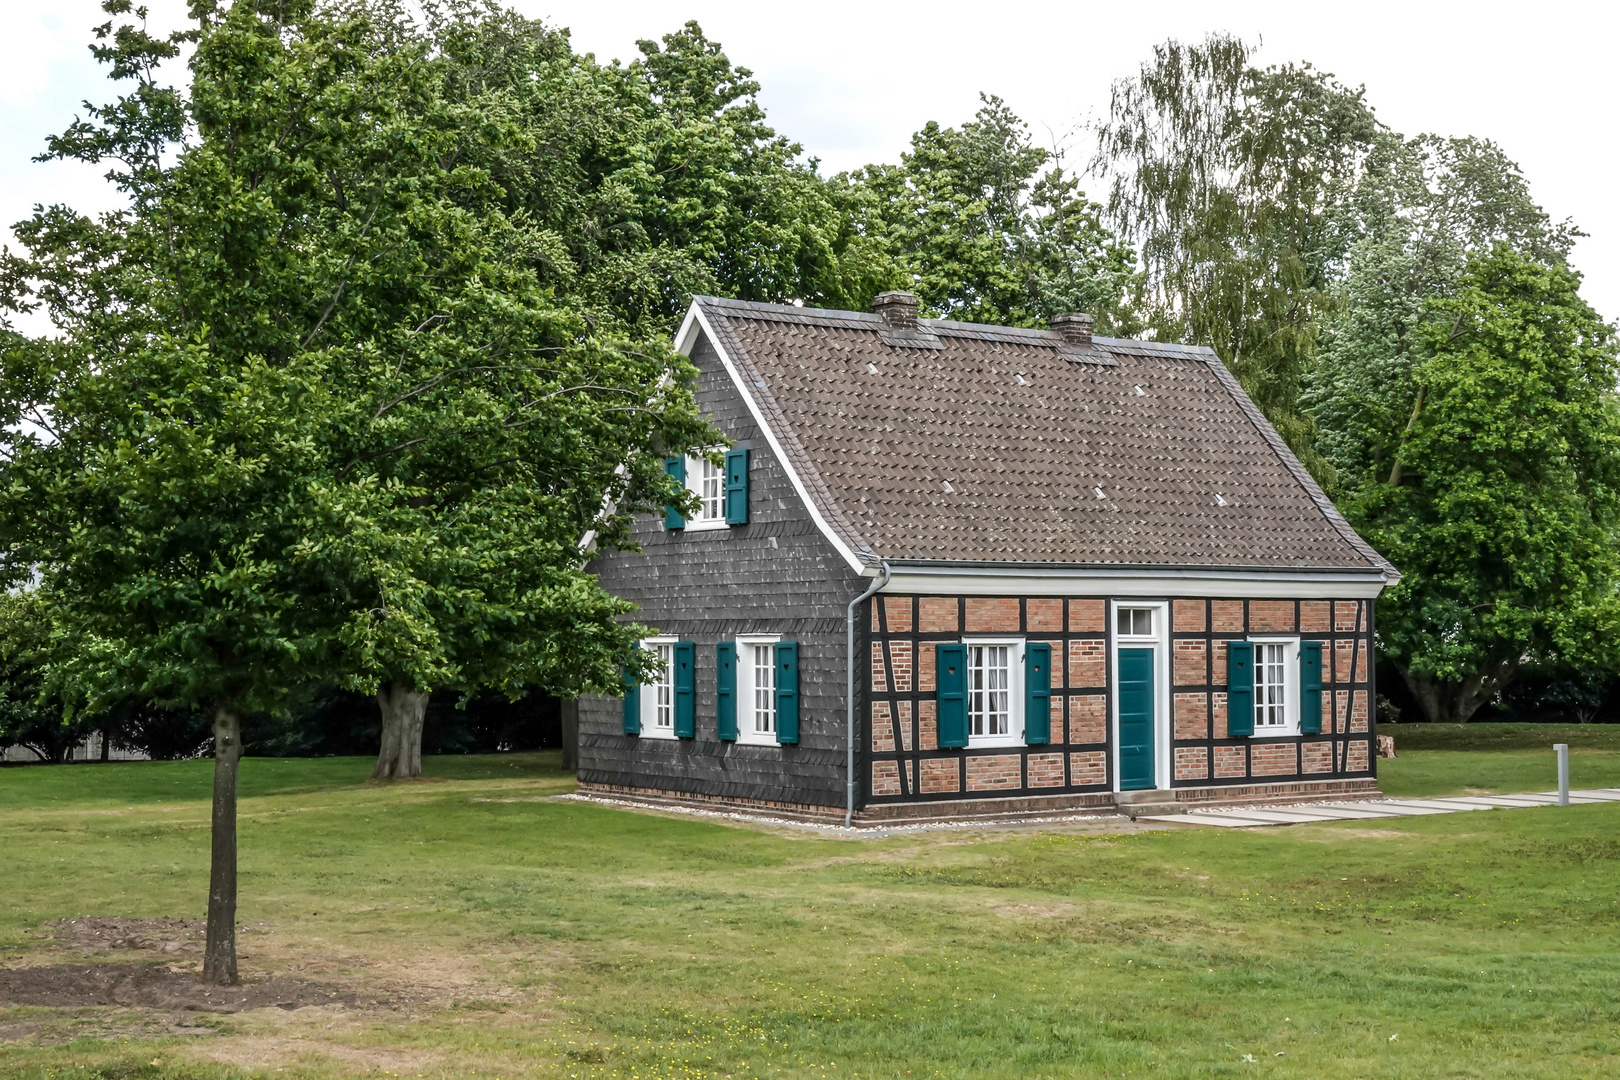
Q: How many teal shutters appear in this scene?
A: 10